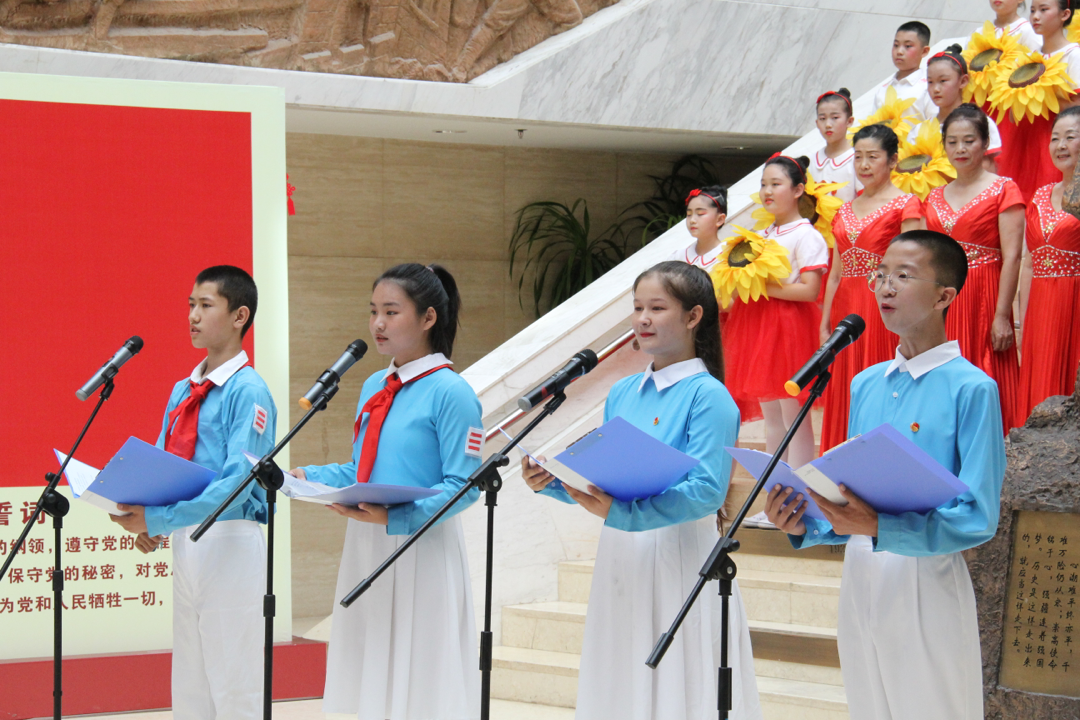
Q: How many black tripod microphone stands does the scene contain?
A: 4